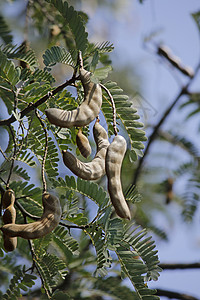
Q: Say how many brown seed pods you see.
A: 6